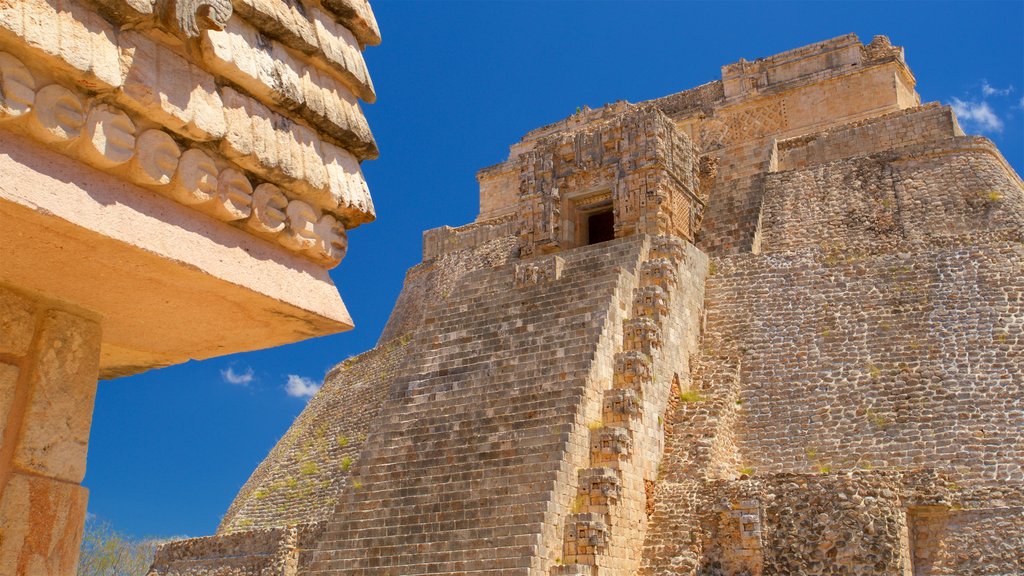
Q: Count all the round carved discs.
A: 9